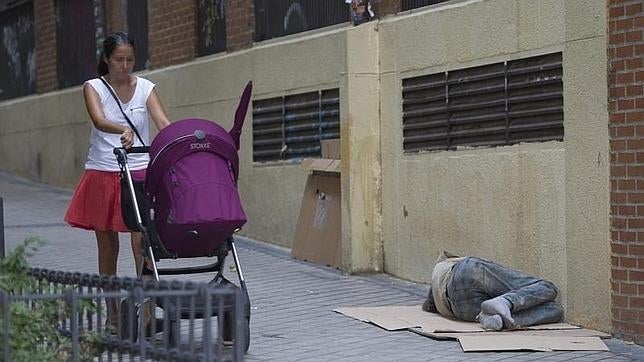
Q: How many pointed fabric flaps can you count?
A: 1